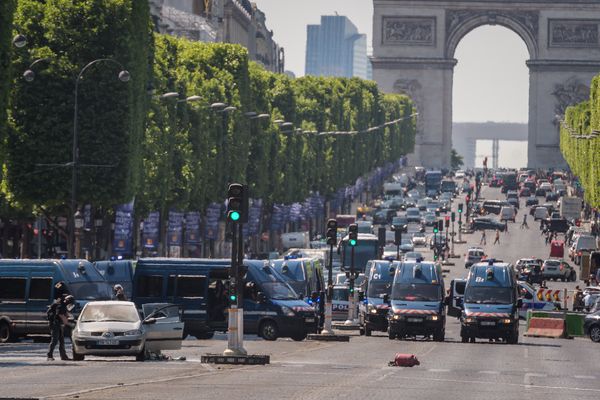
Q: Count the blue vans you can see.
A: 7